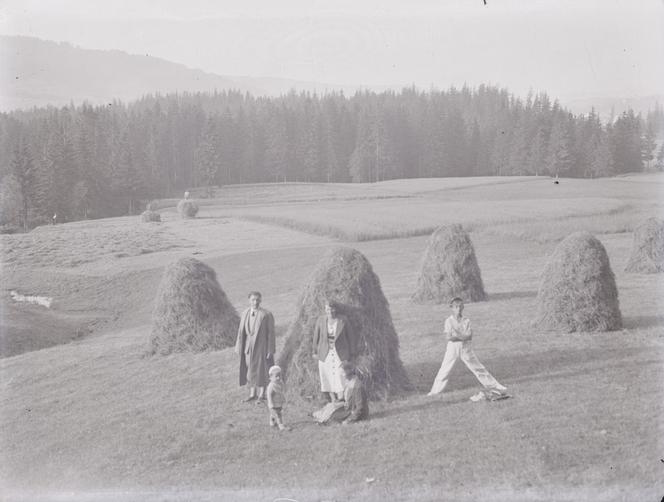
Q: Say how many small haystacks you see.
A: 2